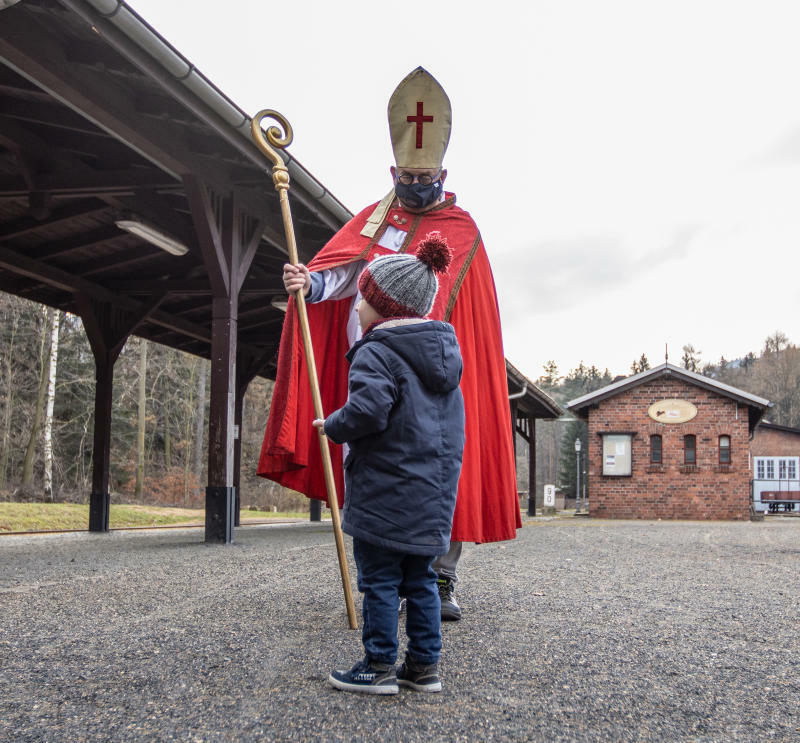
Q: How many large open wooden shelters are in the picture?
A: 1